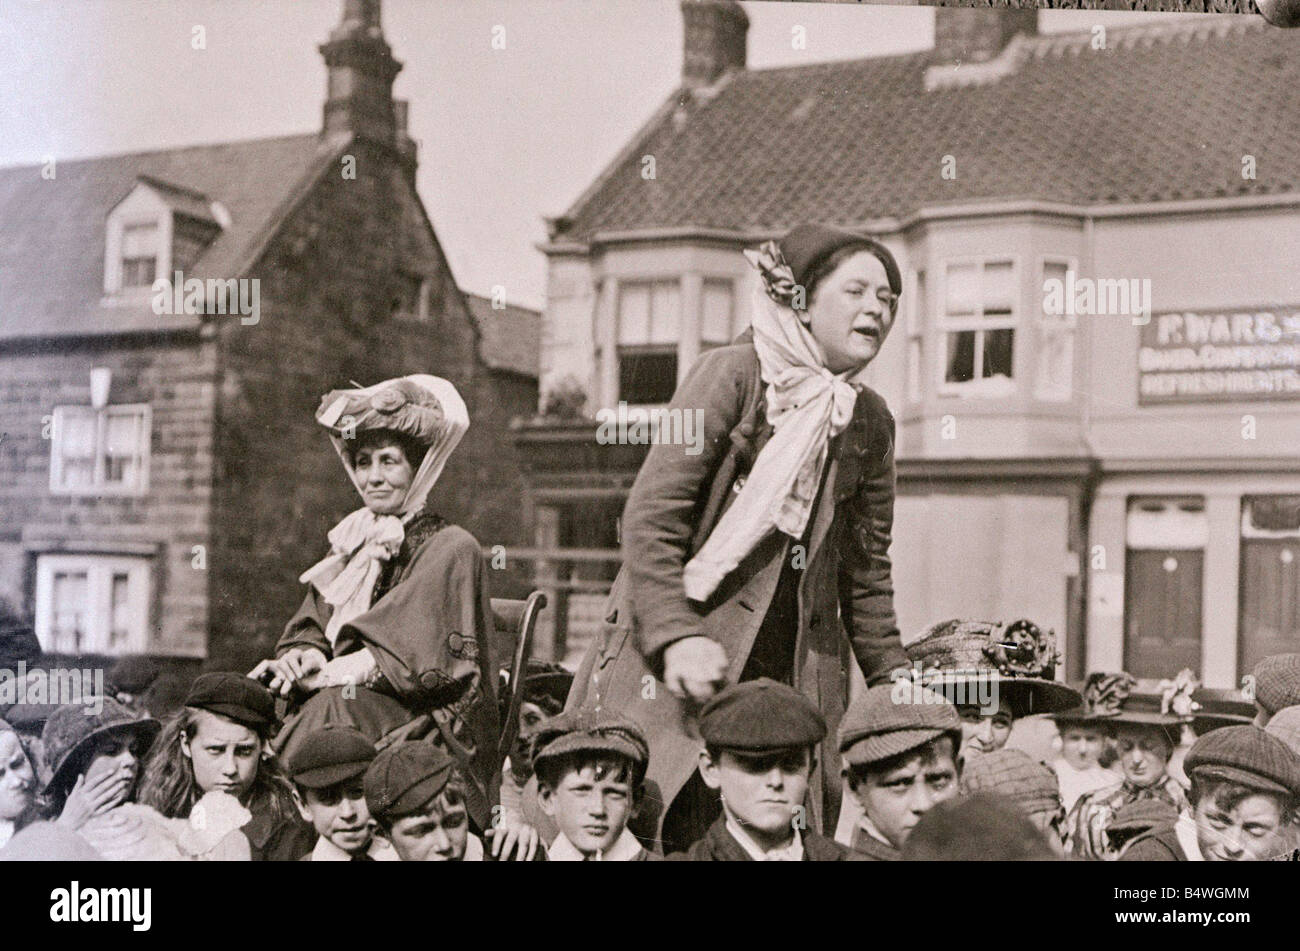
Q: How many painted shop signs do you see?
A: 1